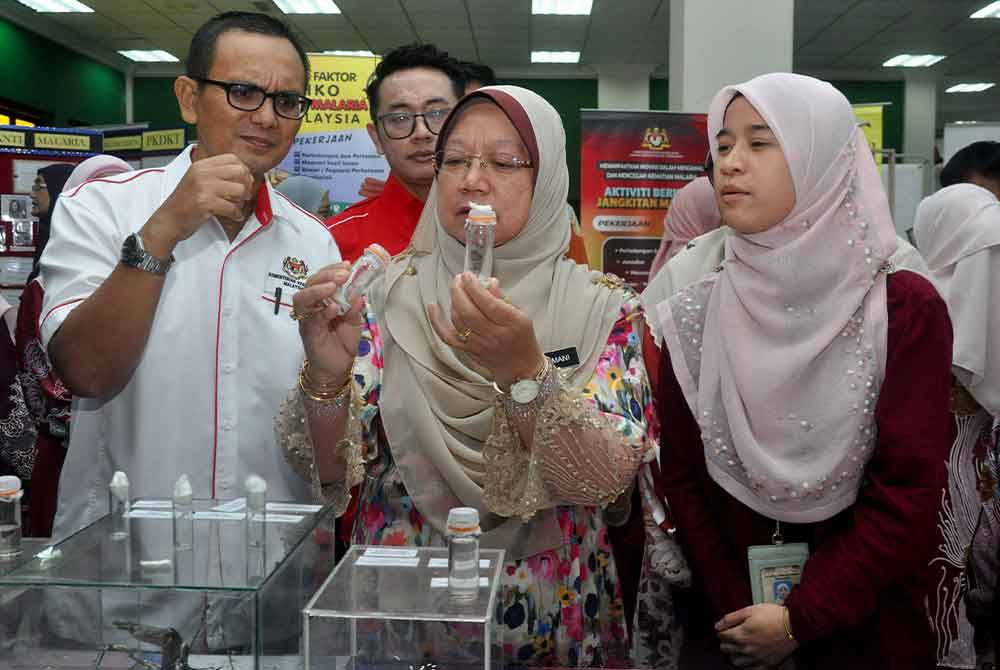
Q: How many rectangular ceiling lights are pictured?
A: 9